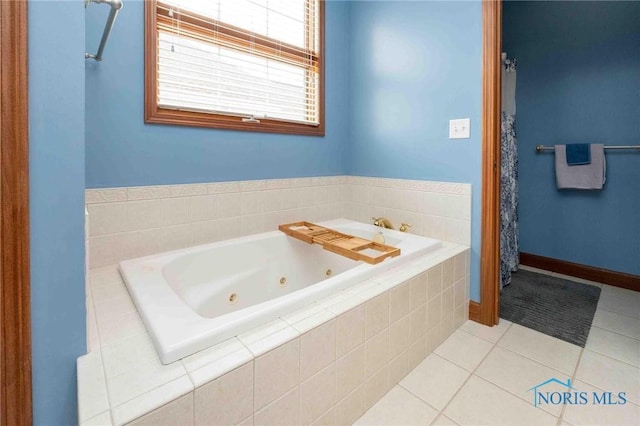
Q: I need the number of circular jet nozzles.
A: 3